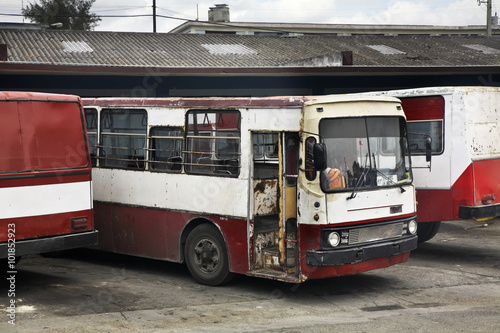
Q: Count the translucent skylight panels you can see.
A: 4